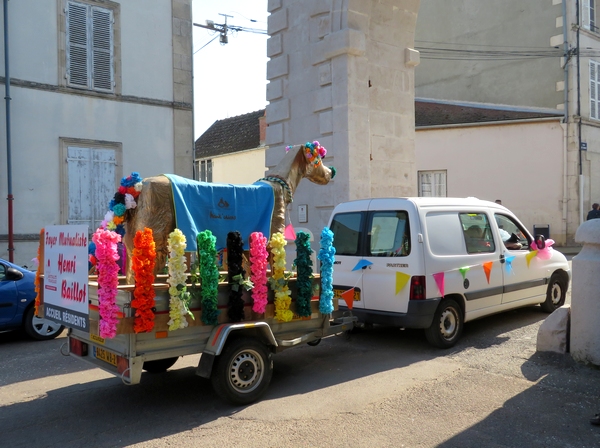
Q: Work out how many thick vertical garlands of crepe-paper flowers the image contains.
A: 9